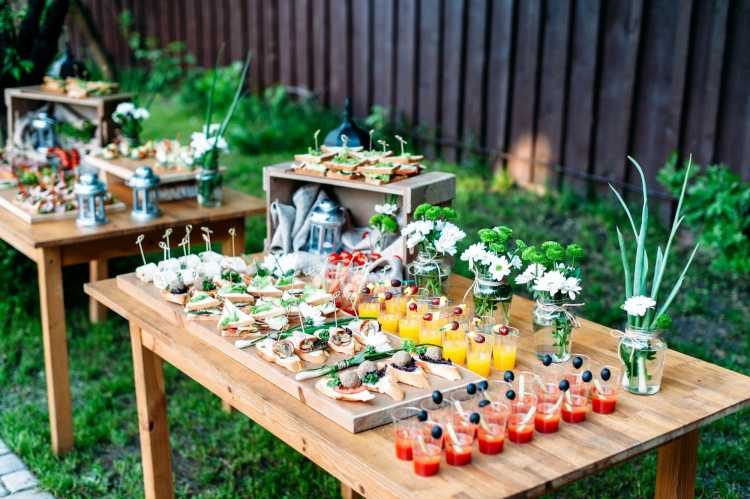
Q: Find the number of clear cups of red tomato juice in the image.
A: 14